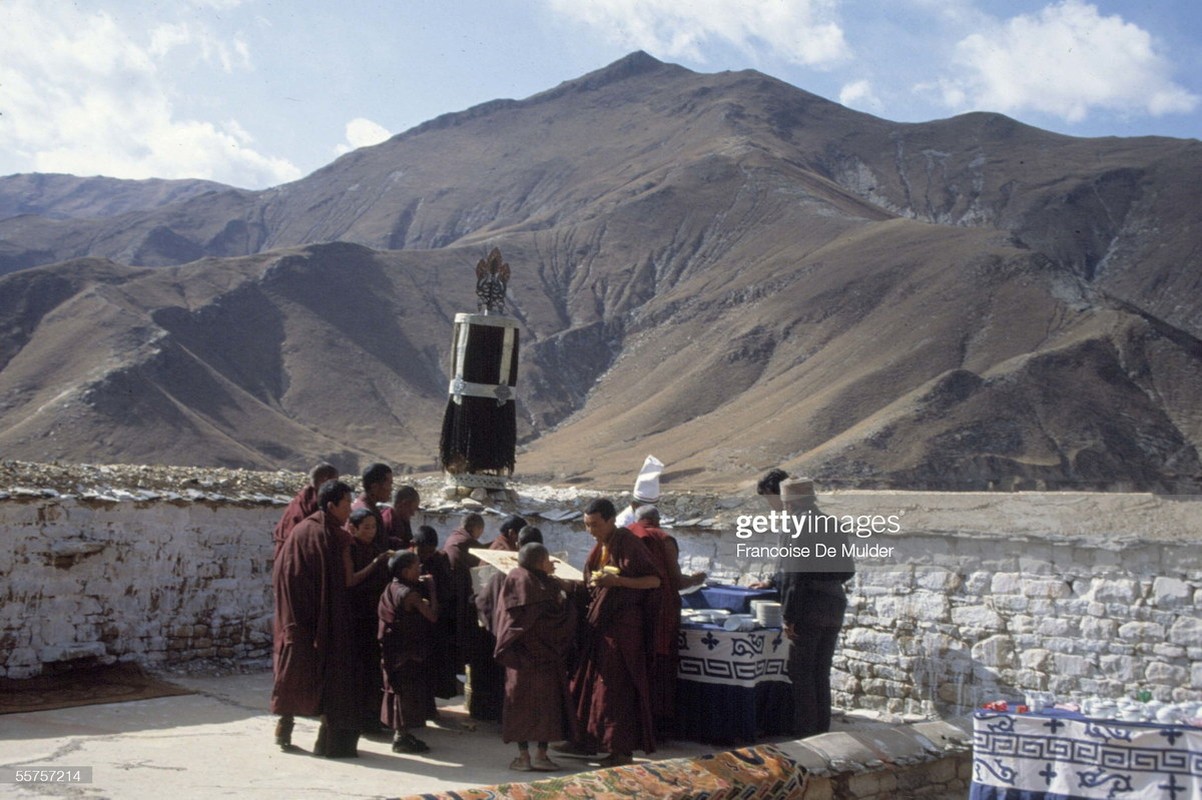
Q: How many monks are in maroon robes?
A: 13